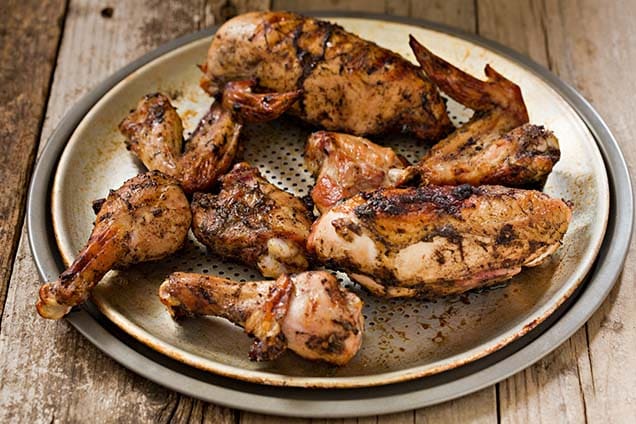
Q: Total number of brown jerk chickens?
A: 8